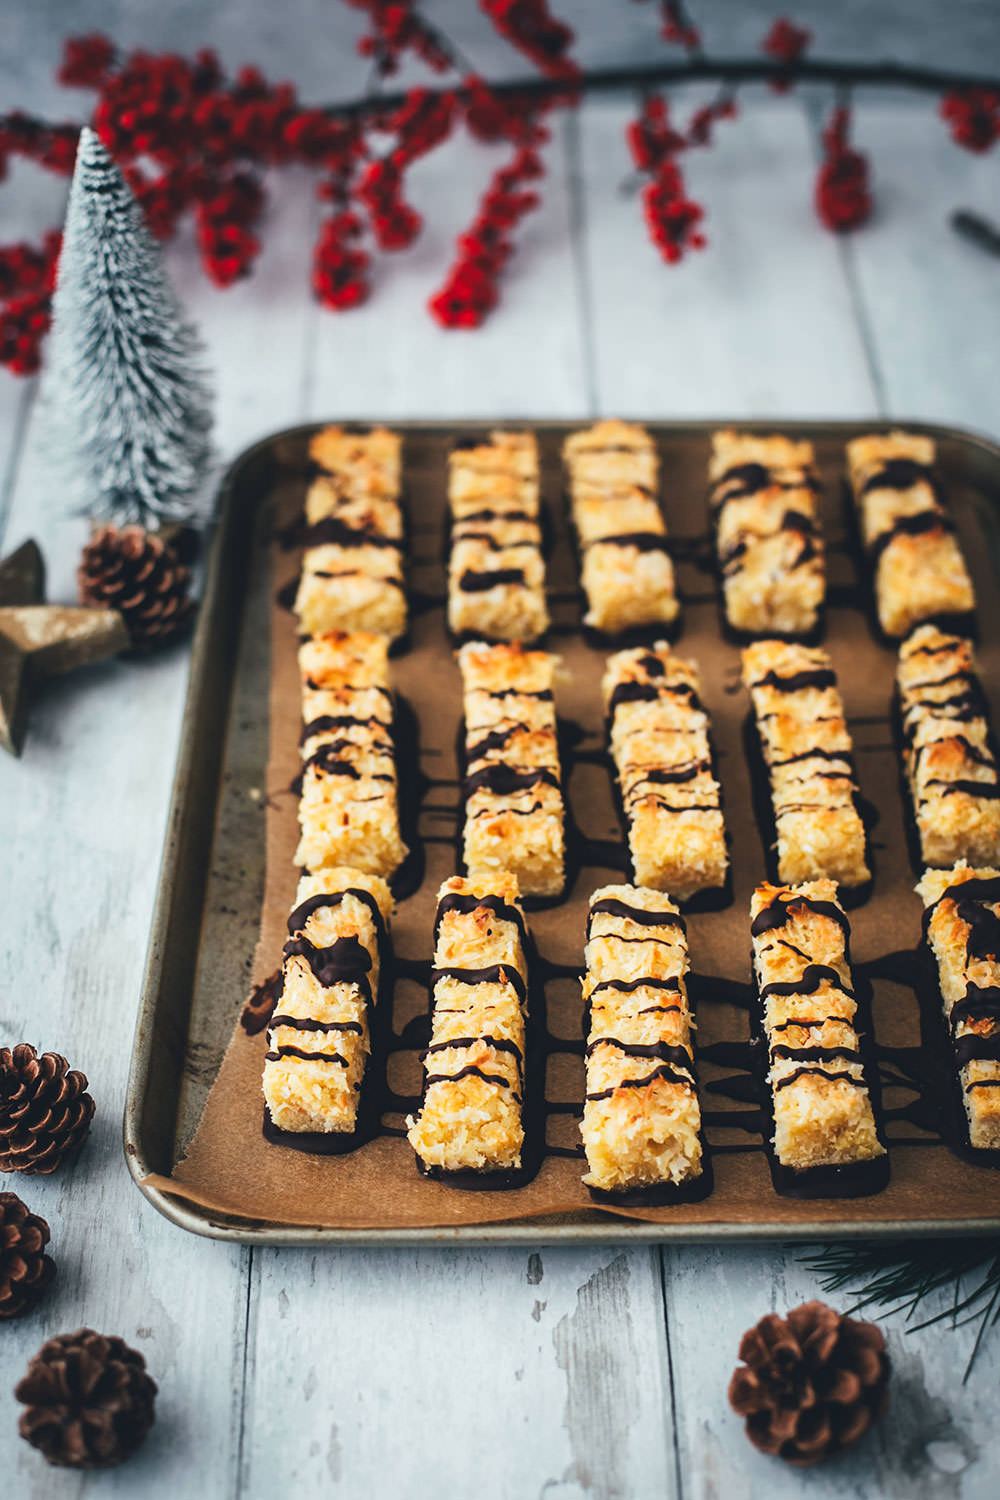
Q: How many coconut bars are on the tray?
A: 15